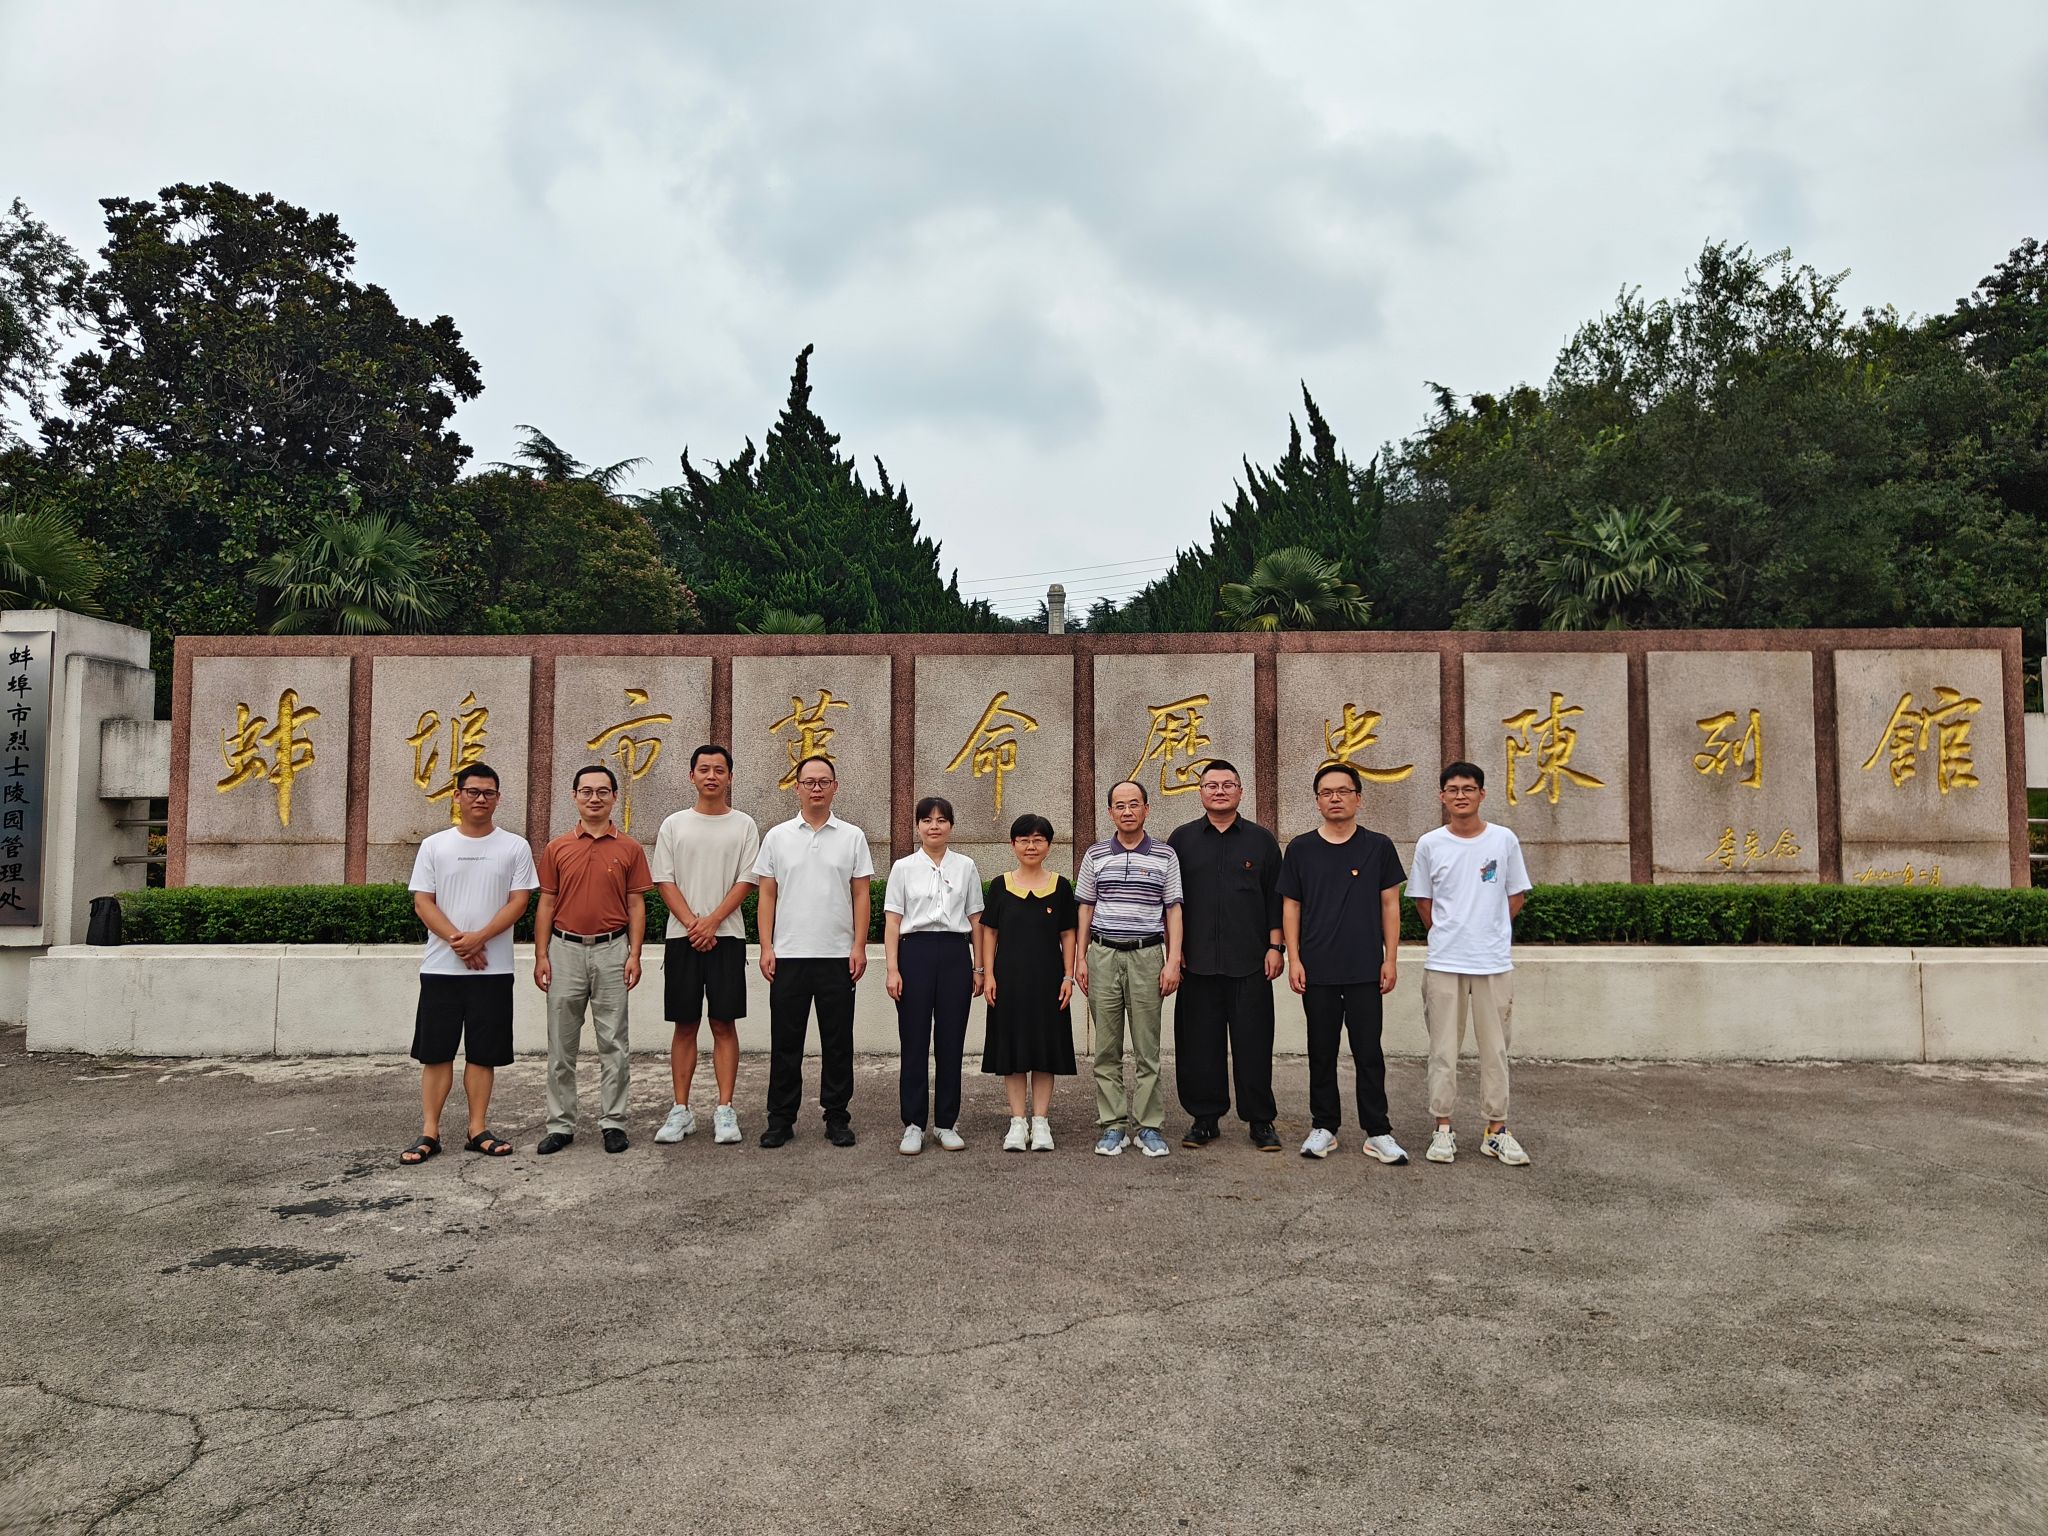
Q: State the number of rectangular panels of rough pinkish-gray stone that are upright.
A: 10